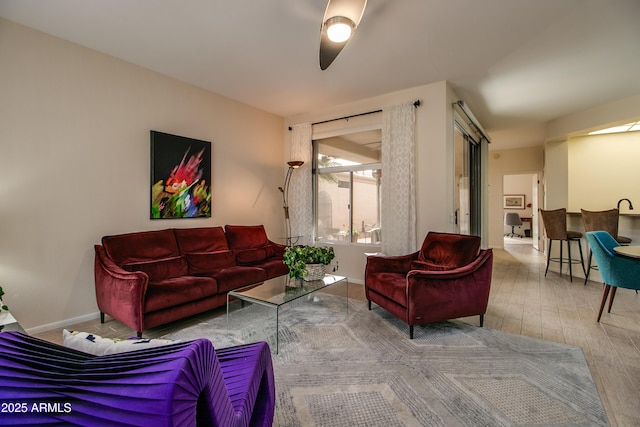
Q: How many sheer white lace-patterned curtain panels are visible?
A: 2